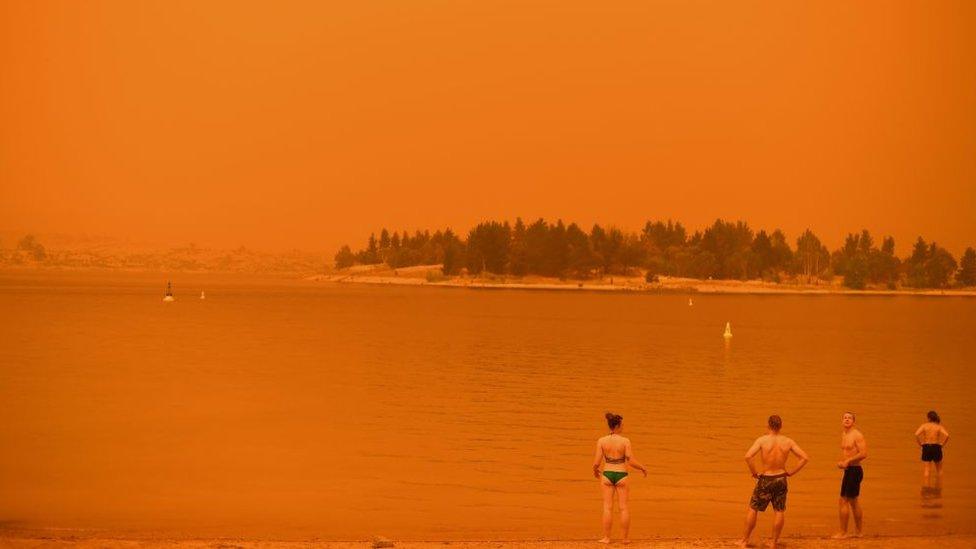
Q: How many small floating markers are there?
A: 4